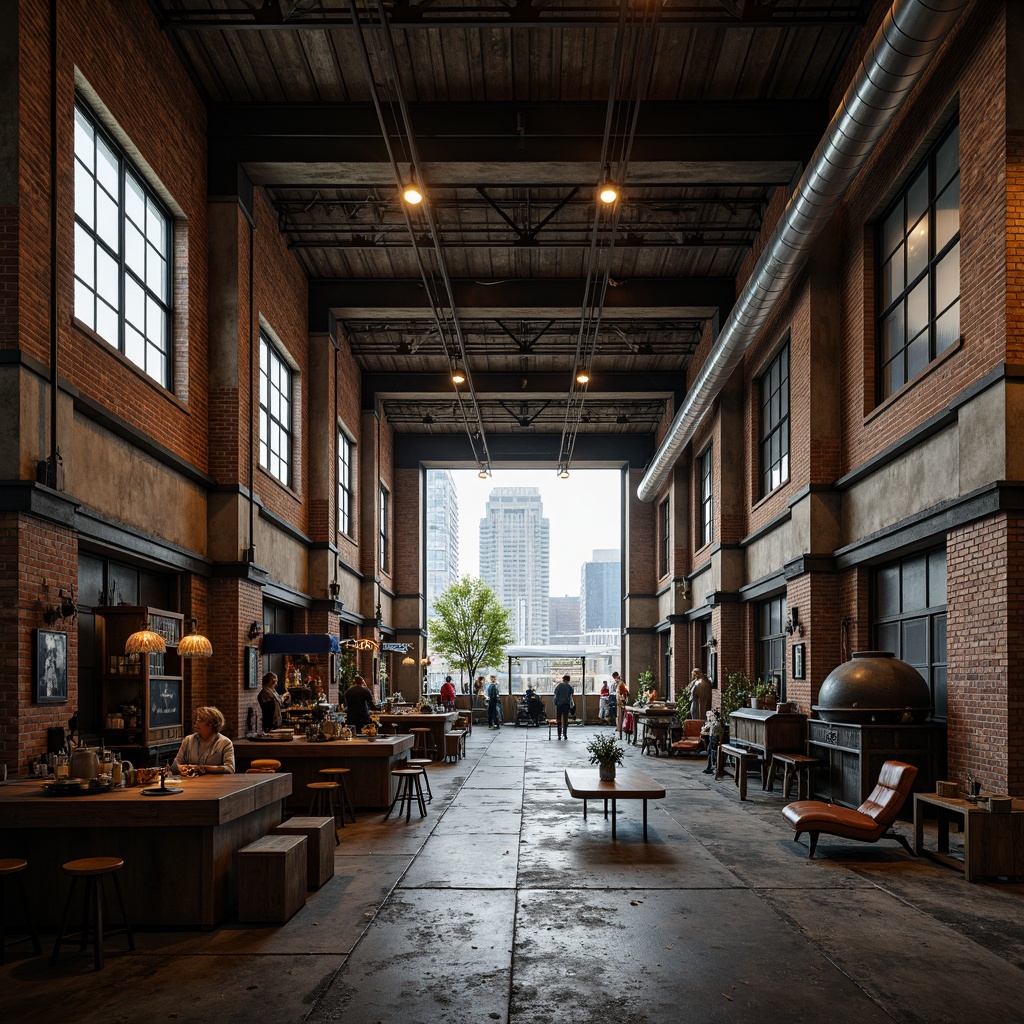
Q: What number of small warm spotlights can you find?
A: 6